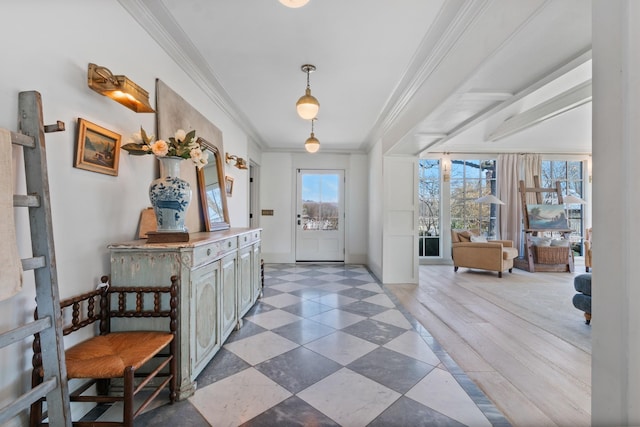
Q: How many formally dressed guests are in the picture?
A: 0